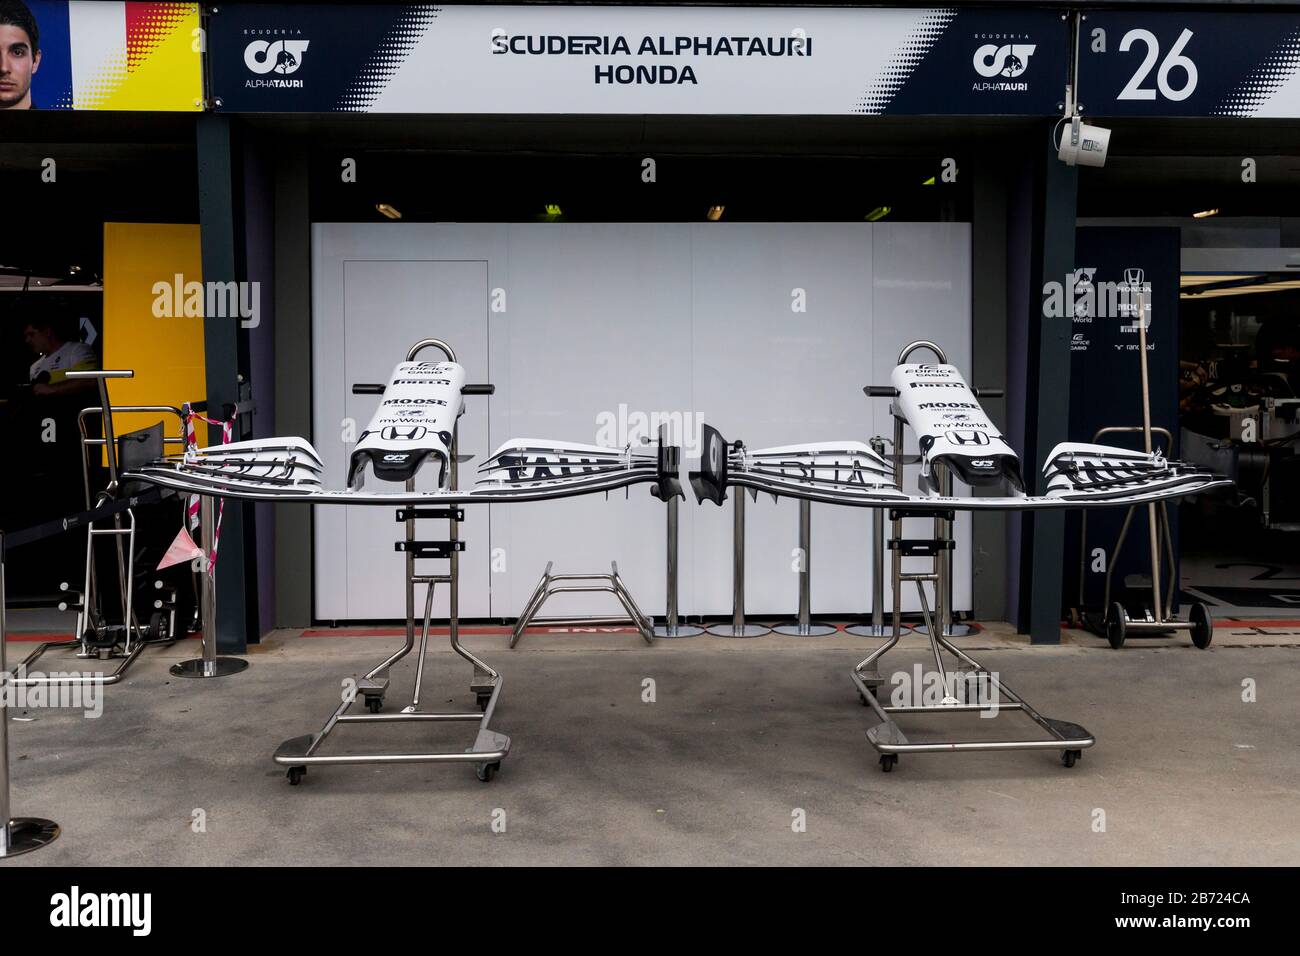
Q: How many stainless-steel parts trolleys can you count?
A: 2